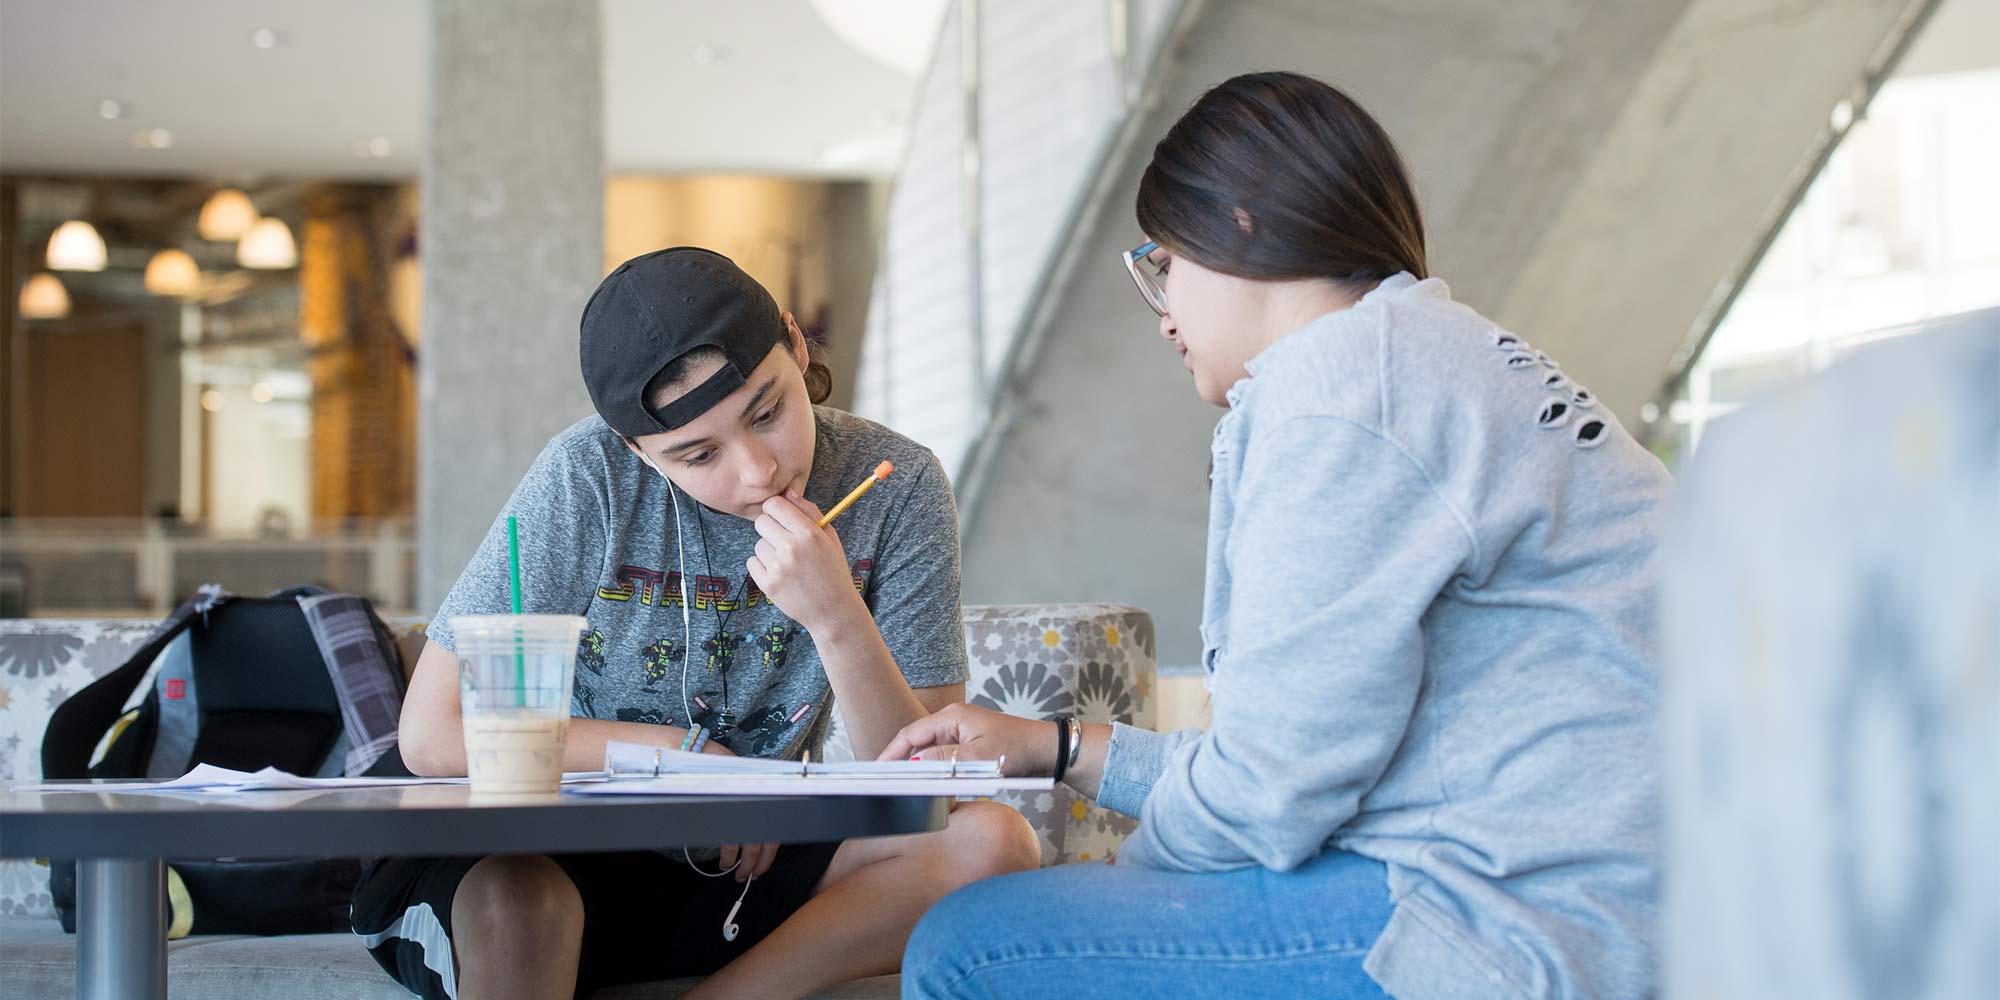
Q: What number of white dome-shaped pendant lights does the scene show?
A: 5